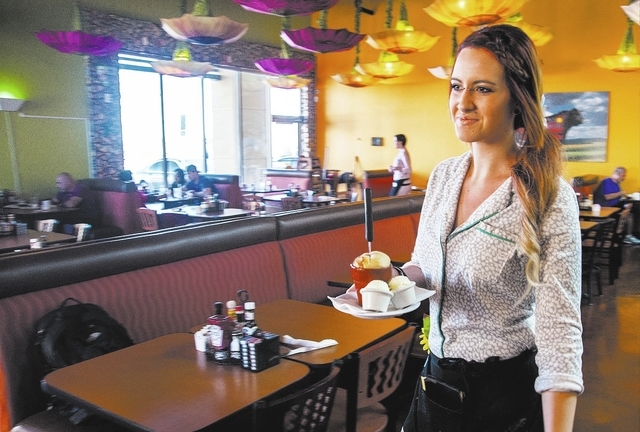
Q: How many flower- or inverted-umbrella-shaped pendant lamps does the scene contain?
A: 15